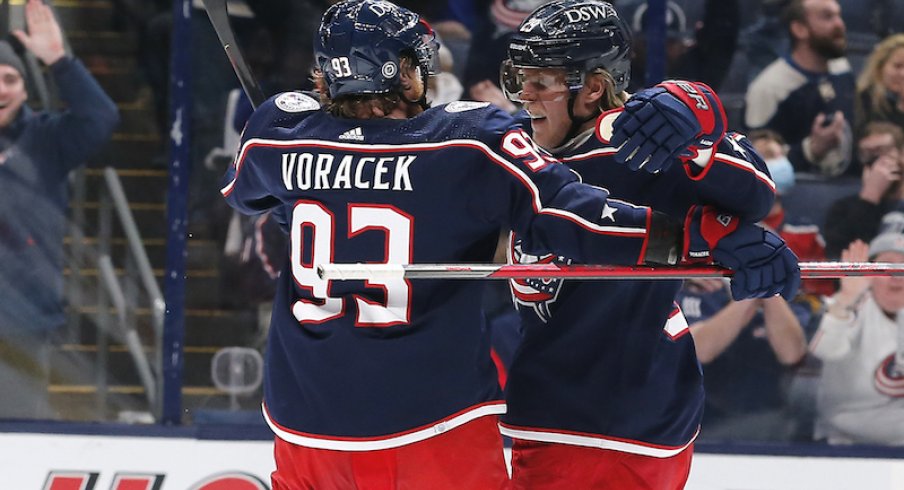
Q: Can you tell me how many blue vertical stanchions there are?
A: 2